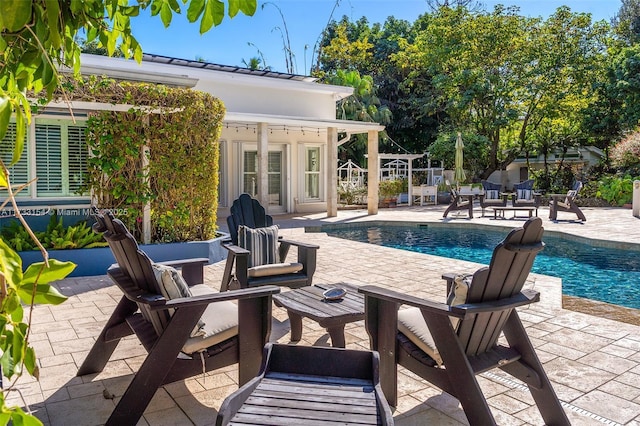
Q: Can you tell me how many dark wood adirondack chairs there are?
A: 7